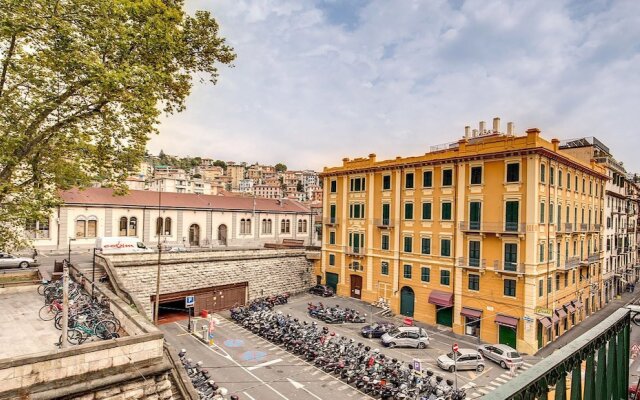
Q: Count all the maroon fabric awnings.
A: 8